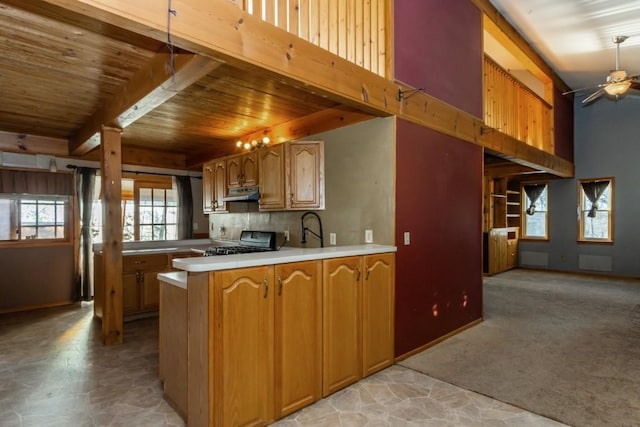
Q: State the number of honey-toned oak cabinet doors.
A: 12